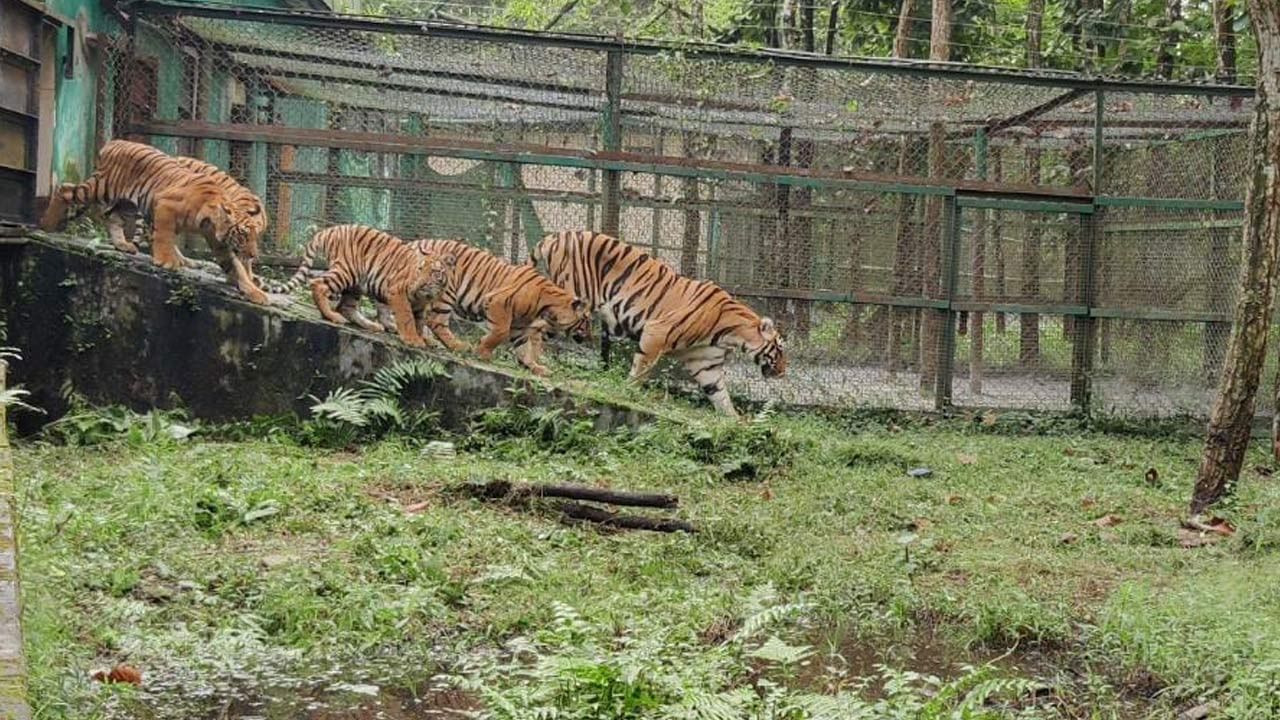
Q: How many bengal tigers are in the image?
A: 5